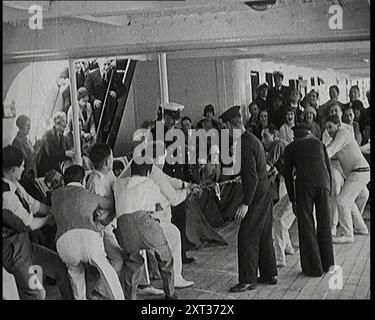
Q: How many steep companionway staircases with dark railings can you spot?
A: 1